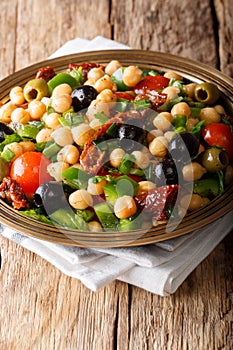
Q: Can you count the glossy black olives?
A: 6